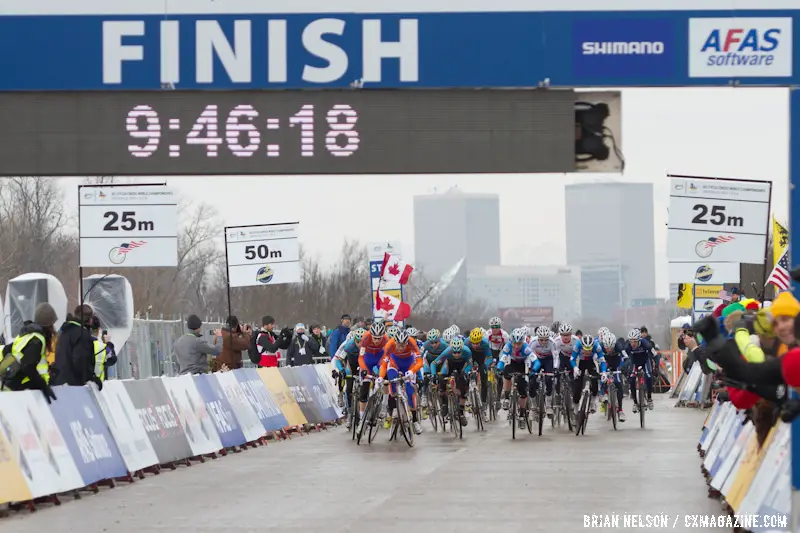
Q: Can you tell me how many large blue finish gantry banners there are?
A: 1